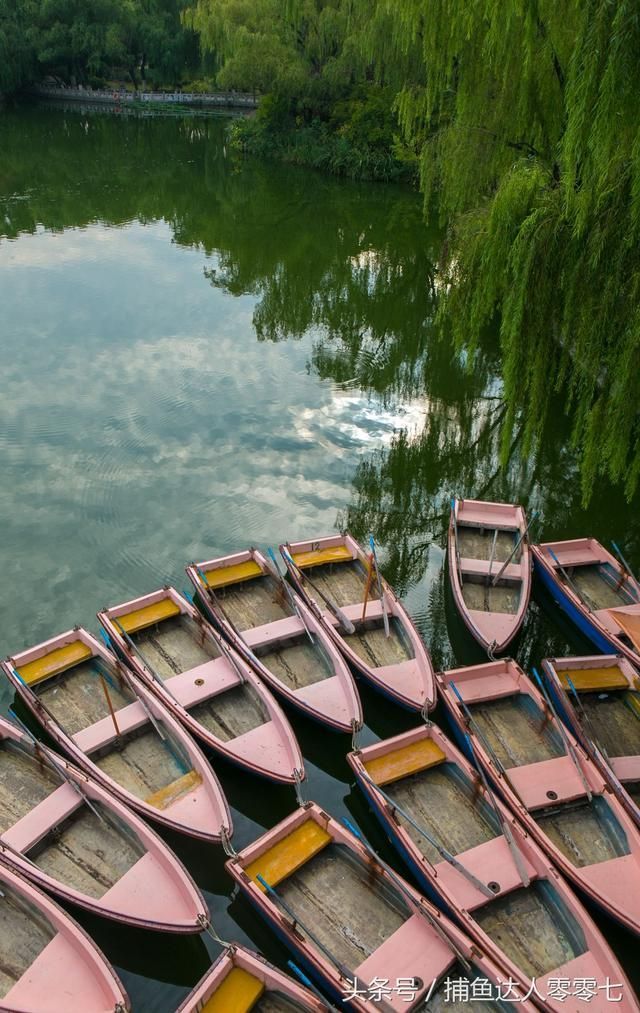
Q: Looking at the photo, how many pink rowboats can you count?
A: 13